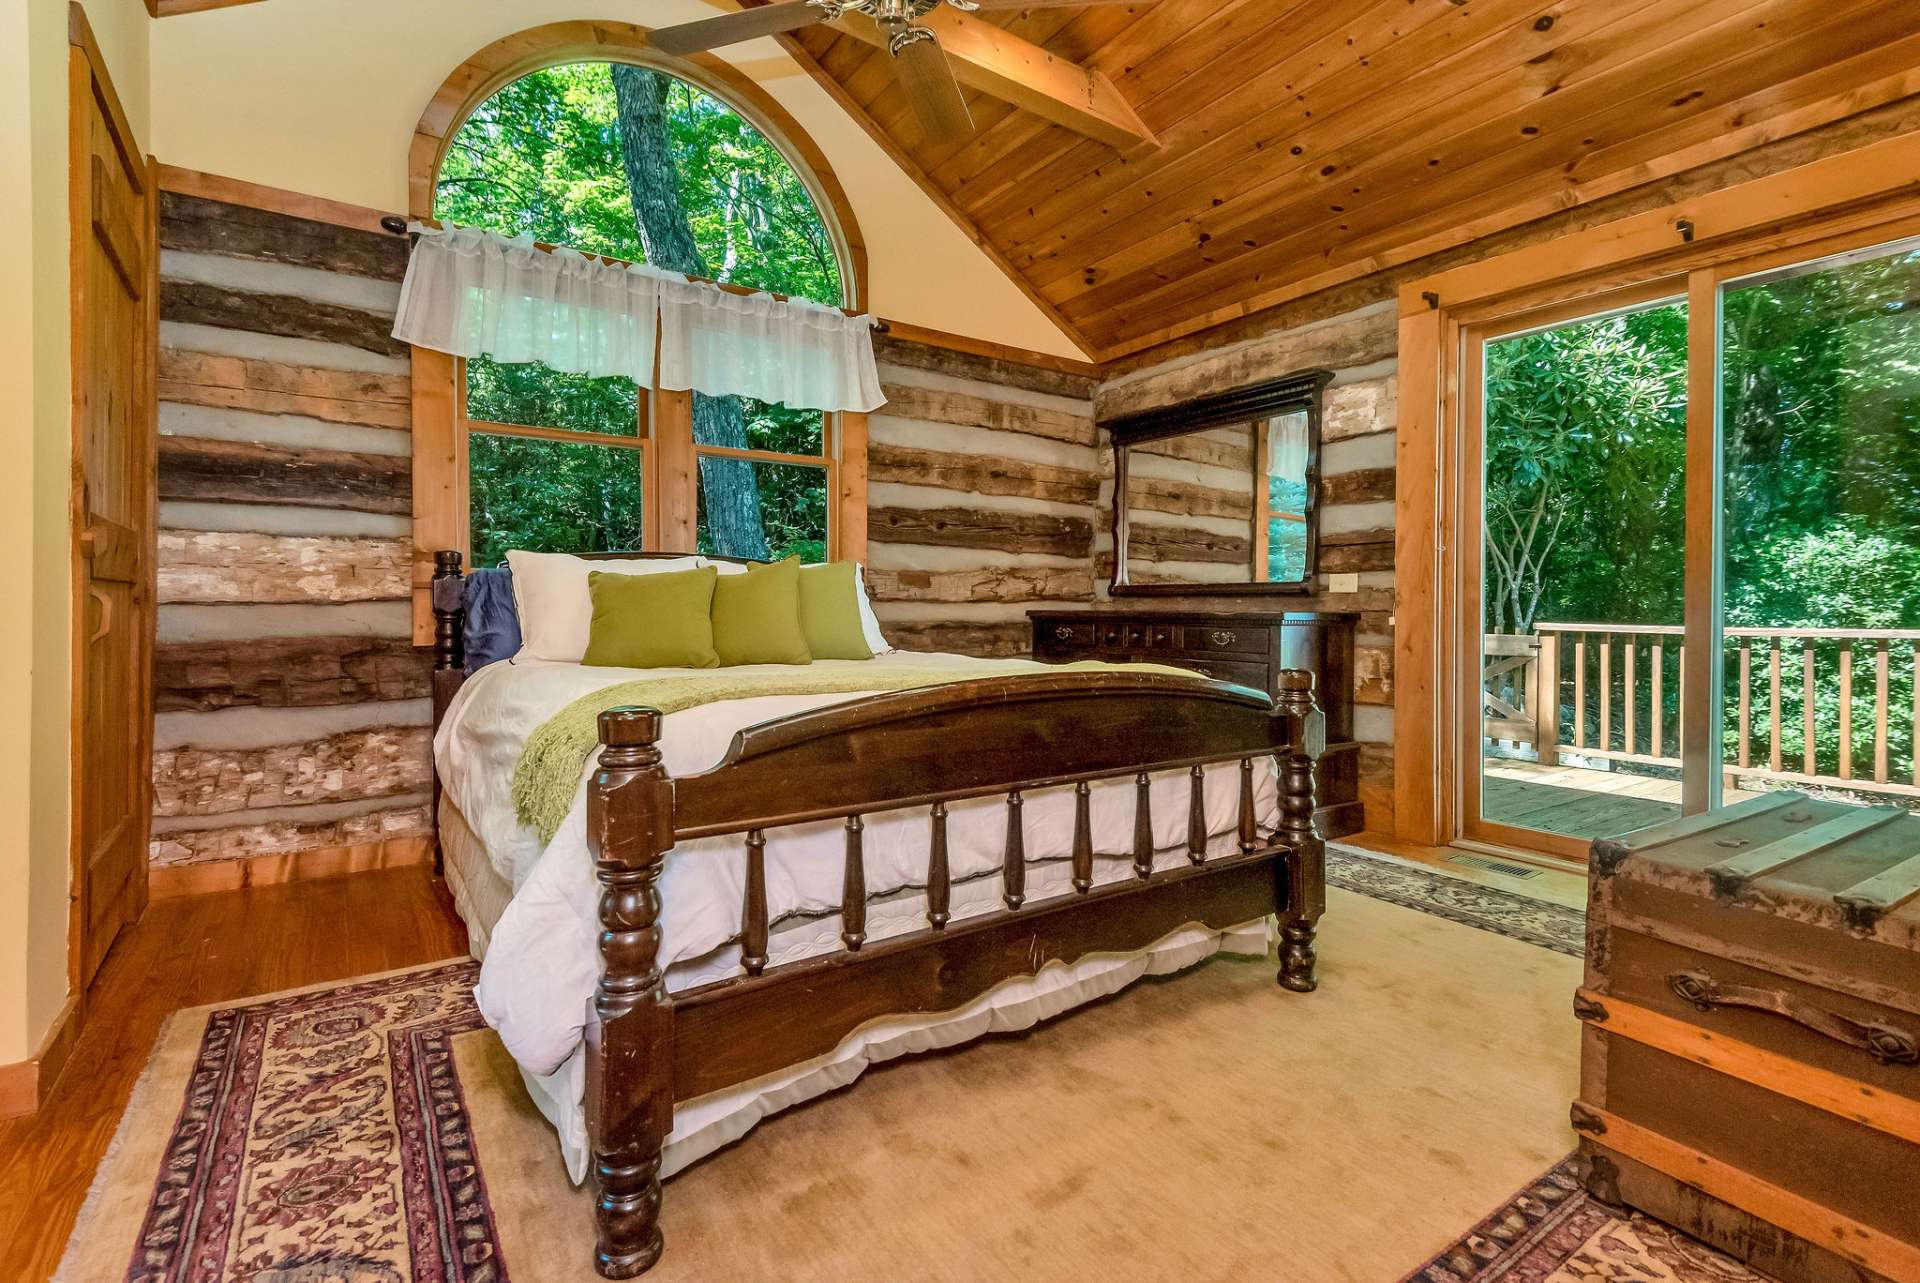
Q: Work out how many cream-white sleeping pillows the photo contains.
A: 2